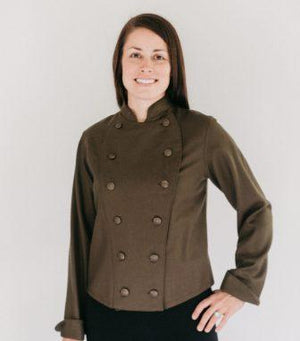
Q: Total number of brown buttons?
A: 12